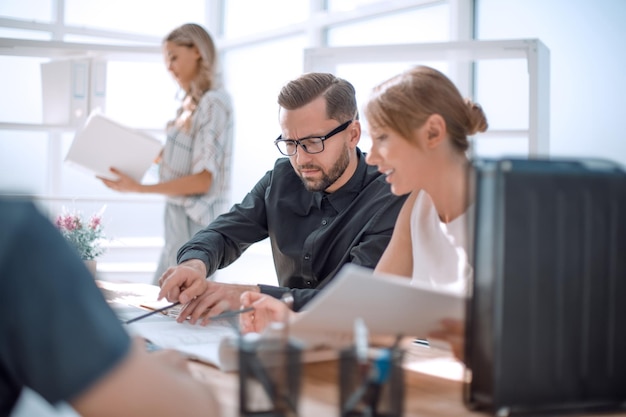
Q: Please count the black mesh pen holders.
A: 2